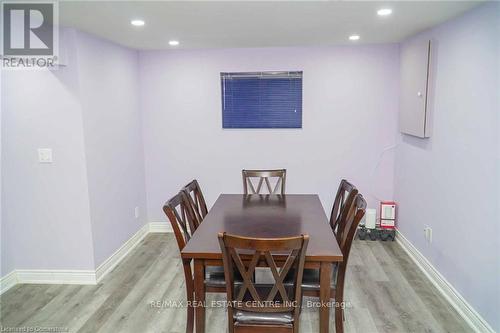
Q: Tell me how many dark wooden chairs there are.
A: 6